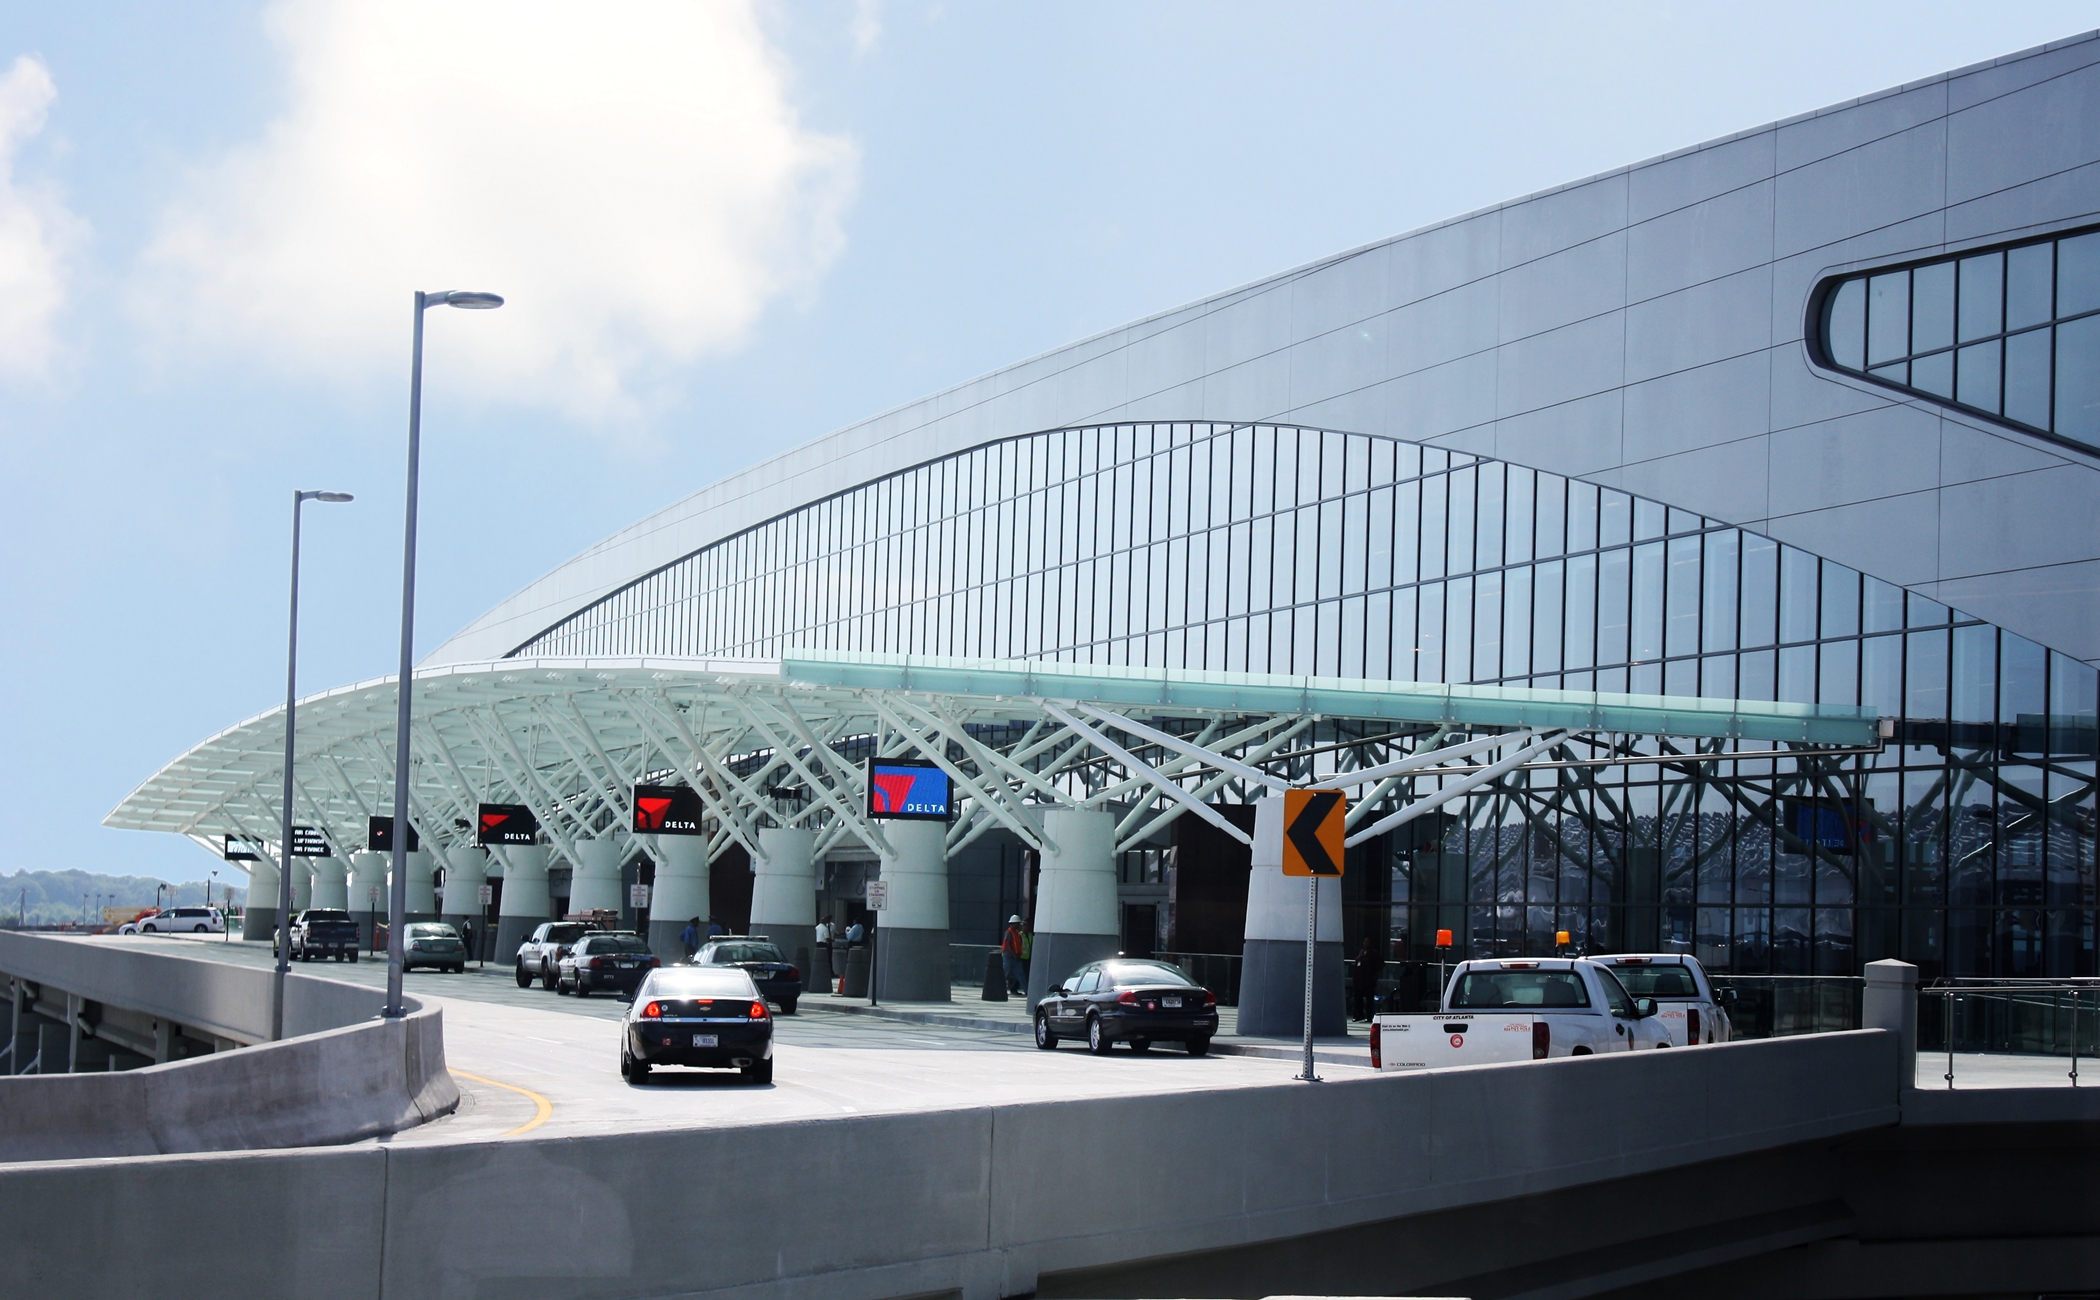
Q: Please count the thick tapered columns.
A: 13